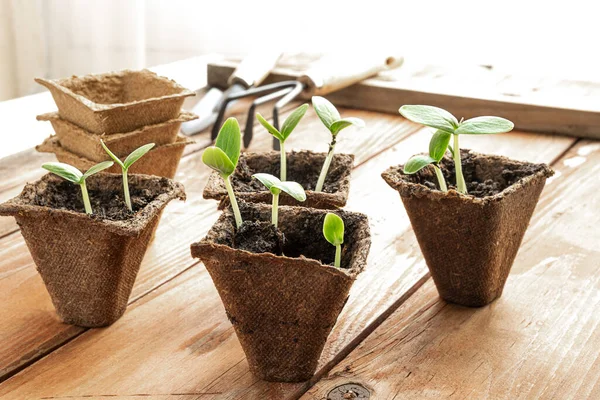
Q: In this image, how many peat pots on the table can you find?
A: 7